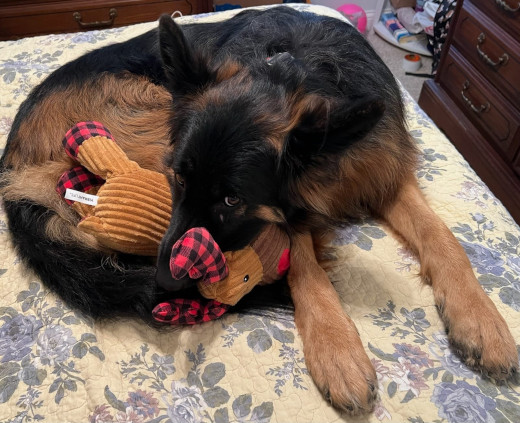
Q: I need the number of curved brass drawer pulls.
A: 4